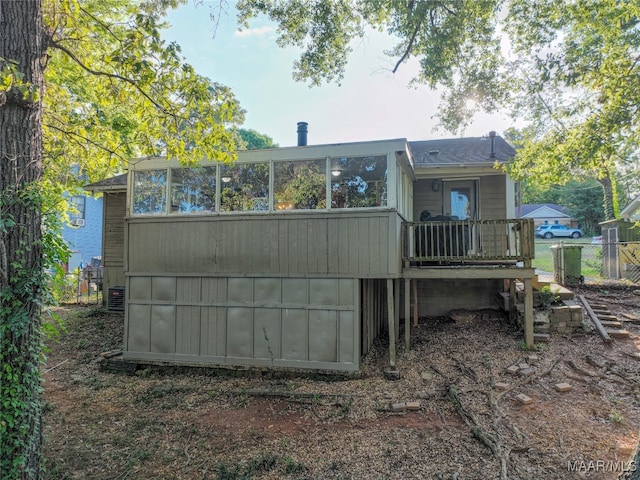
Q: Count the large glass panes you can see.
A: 5